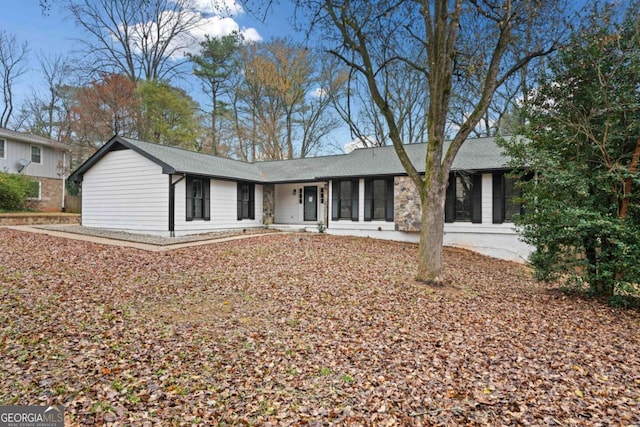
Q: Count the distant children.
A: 0